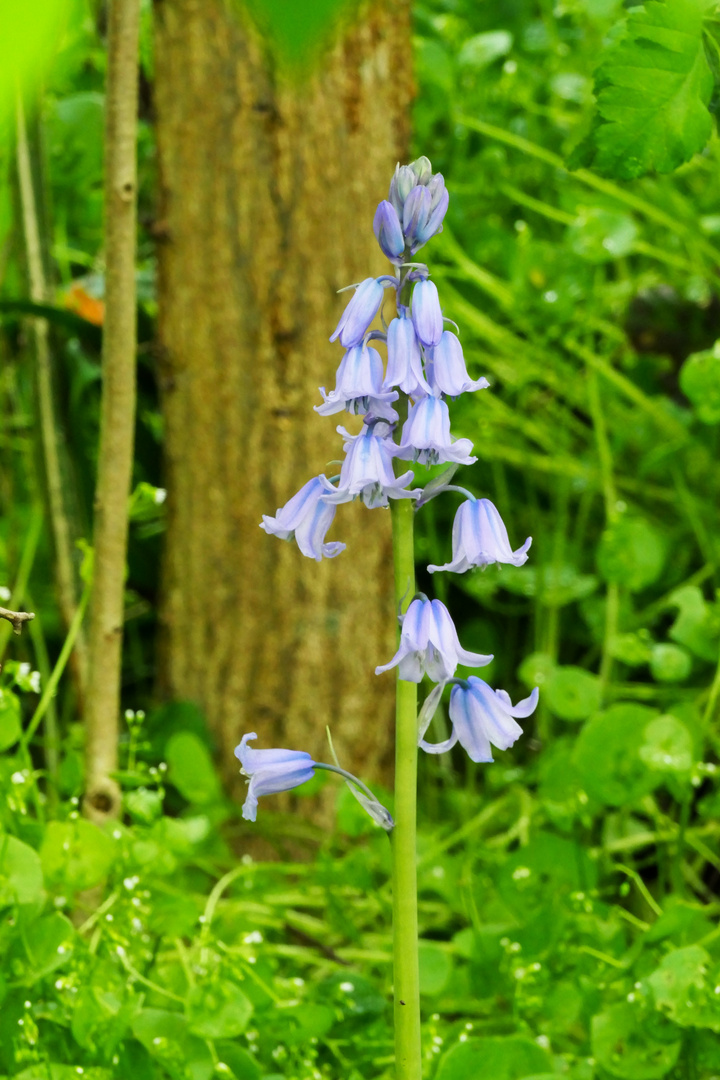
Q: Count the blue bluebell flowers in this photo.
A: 12